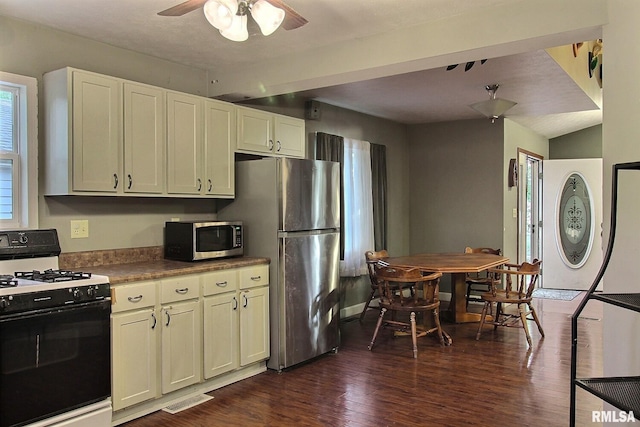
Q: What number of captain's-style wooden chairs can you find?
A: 4